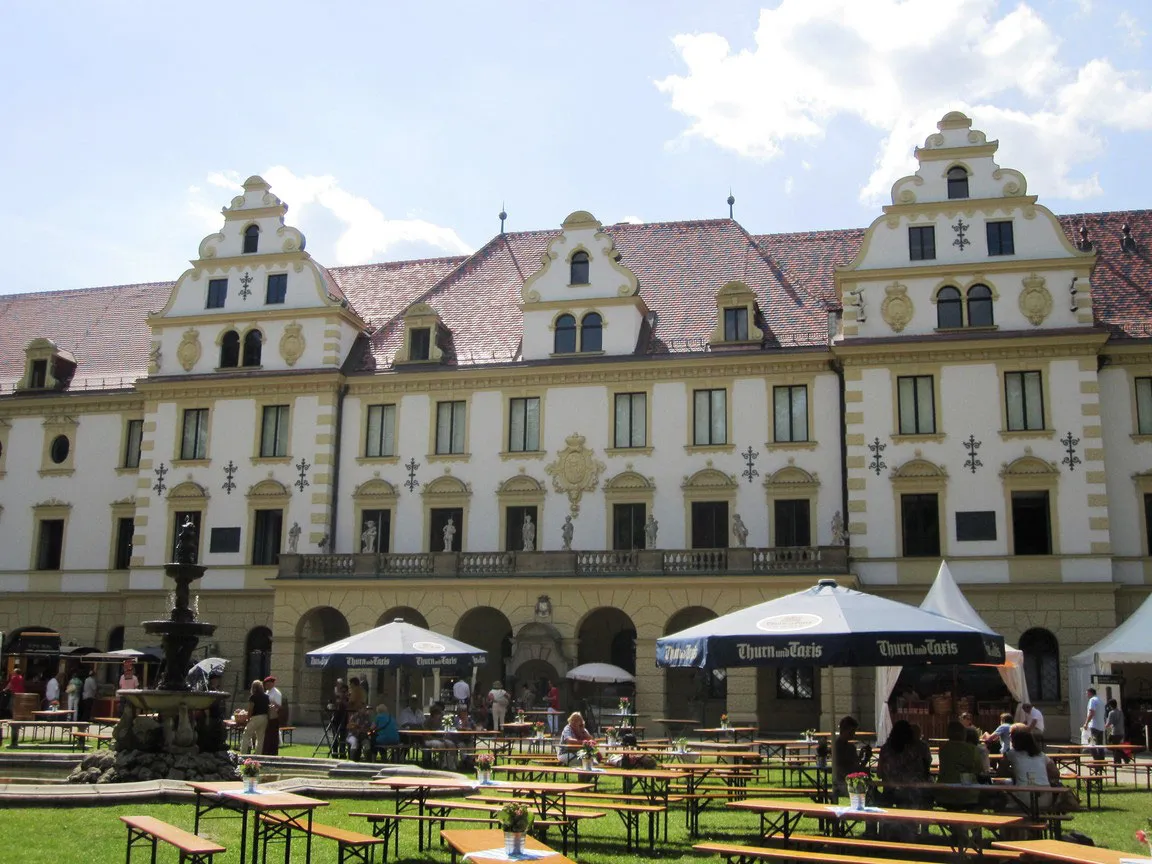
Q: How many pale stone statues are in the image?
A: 8